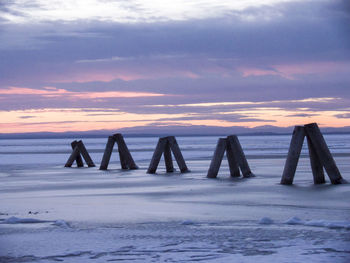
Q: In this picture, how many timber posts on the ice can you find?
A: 15